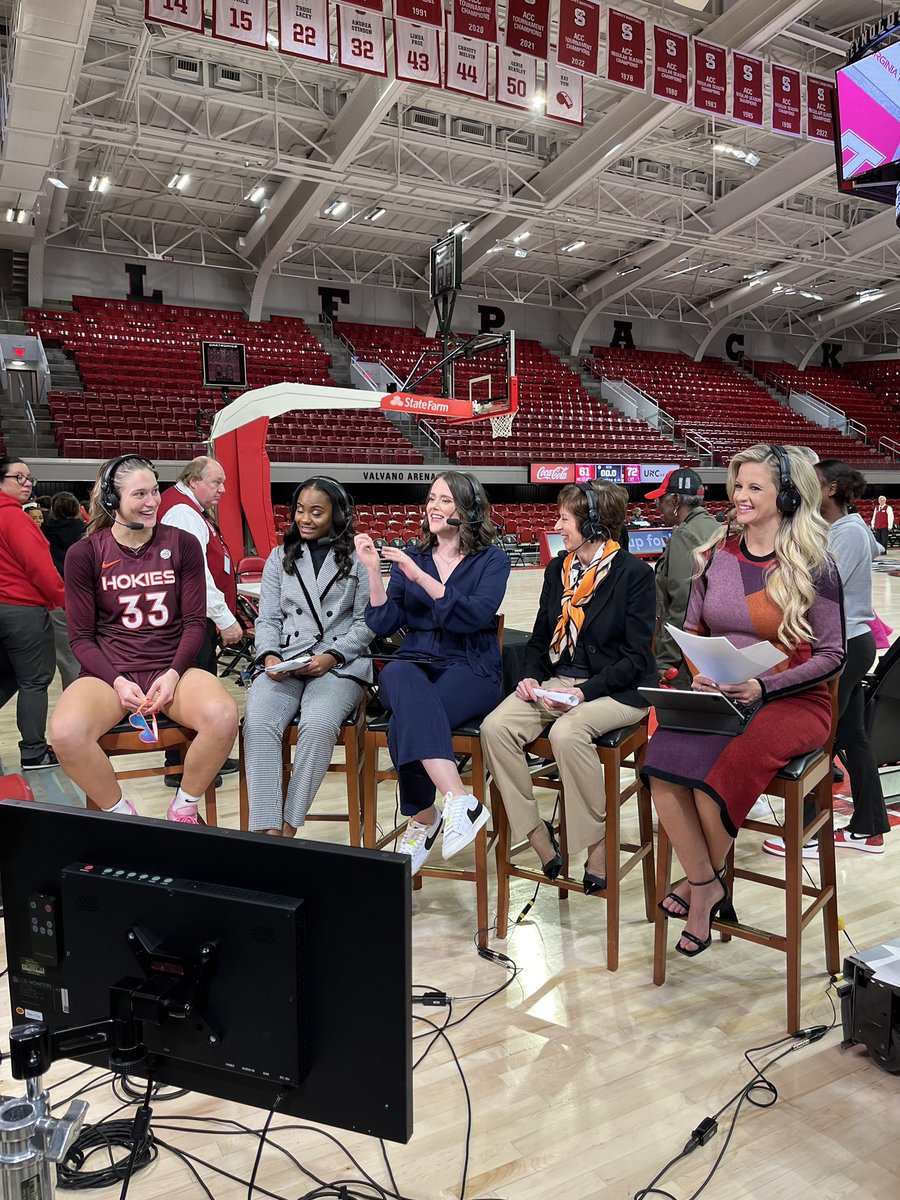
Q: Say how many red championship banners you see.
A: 11